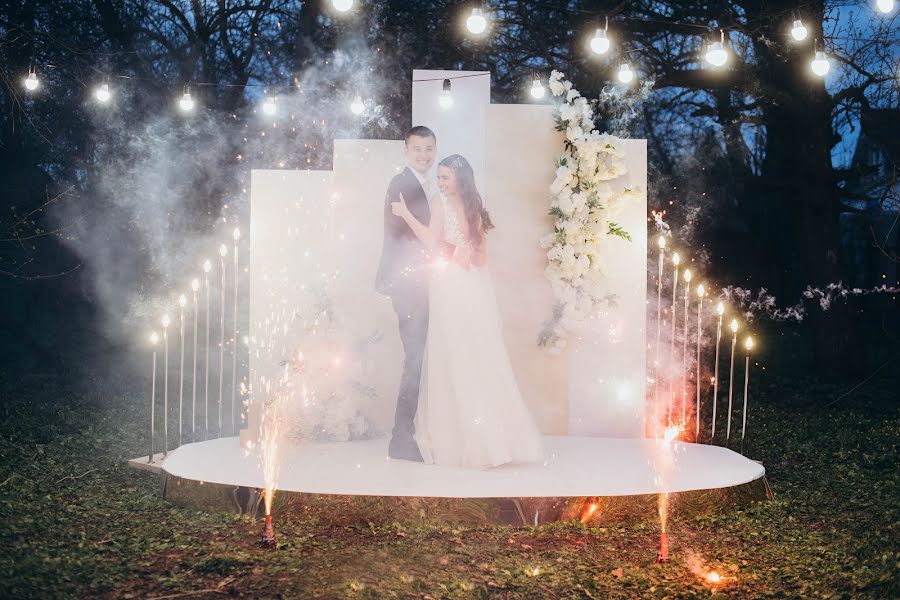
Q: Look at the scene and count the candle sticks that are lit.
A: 14